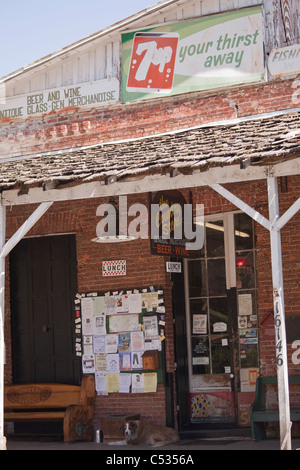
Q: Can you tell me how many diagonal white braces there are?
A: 3